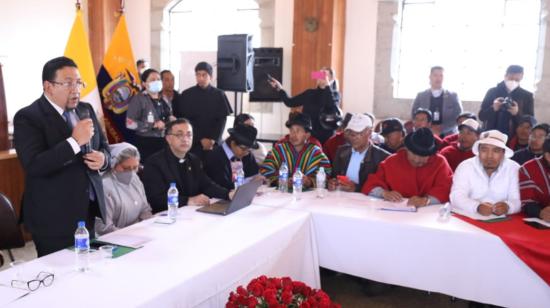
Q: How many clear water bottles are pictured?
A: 6